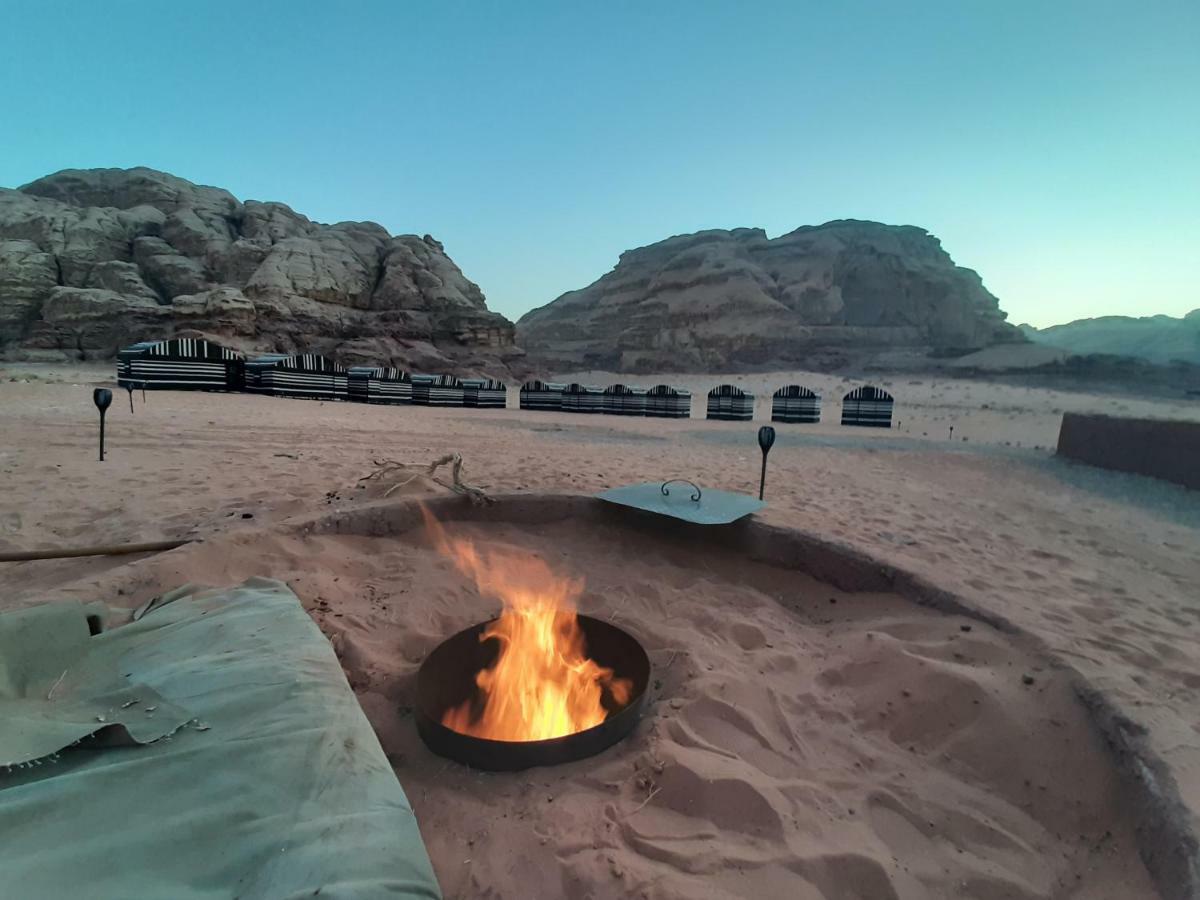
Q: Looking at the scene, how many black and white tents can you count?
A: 12